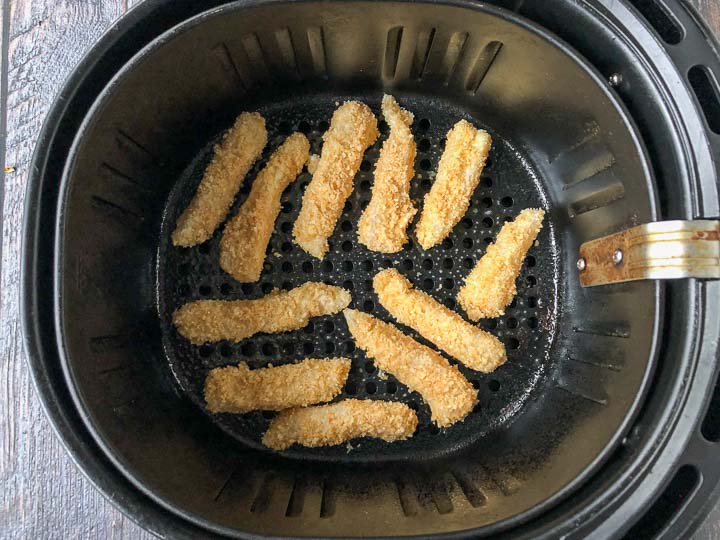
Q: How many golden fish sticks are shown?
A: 11